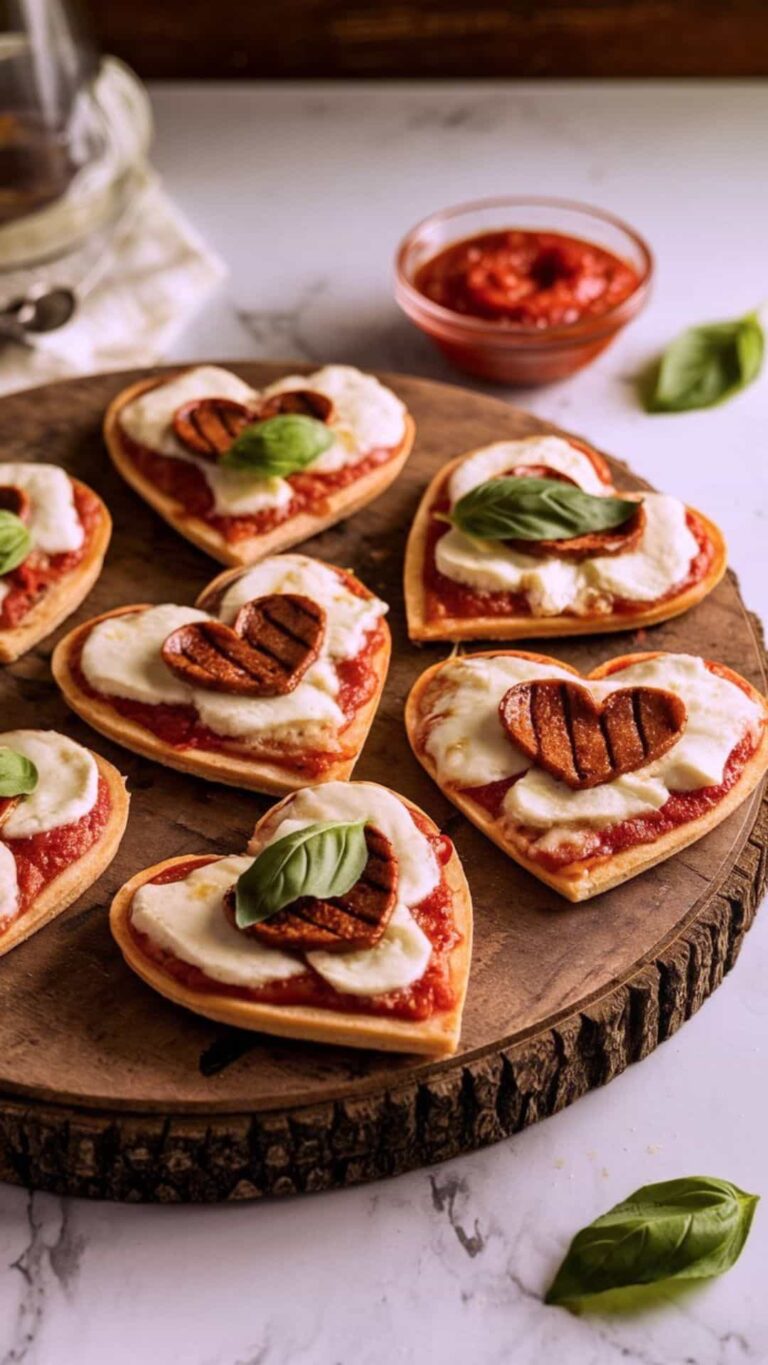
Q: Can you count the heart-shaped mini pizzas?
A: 7